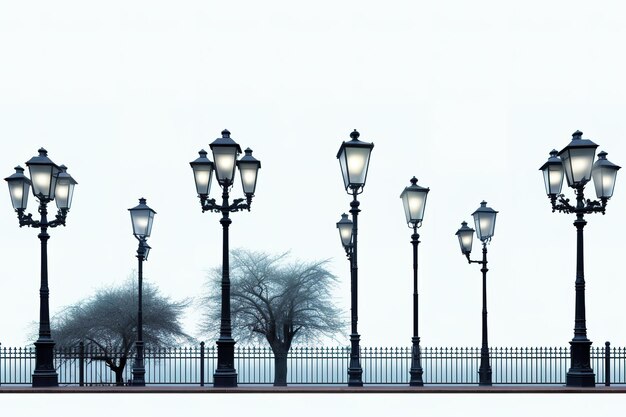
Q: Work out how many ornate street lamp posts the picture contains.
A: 7